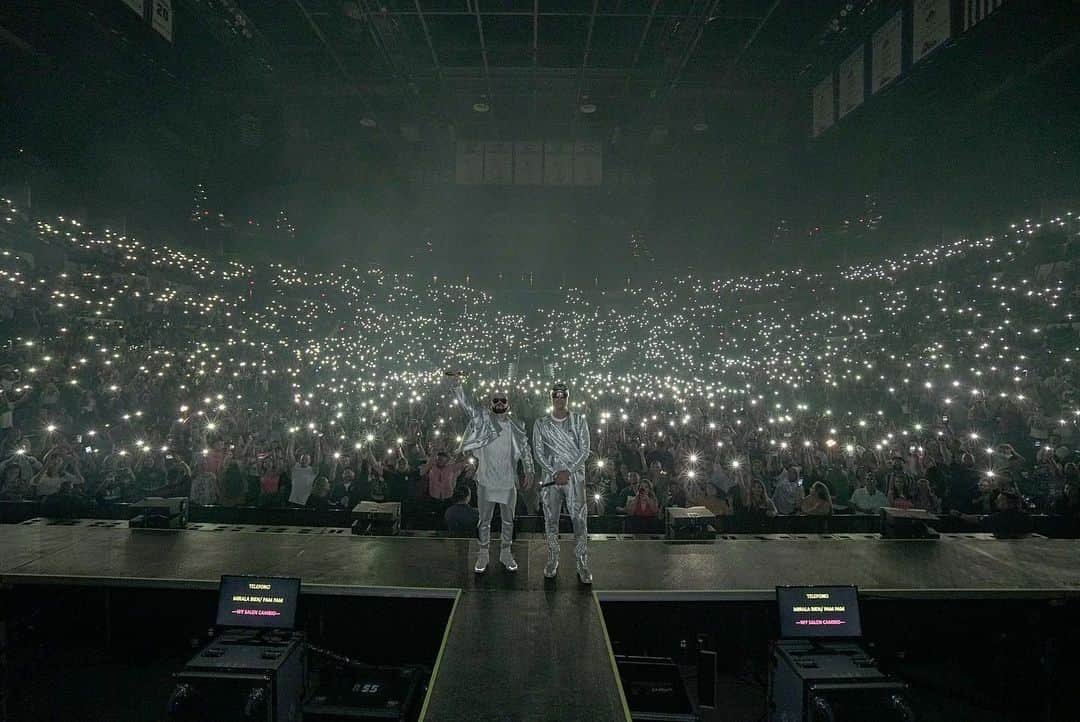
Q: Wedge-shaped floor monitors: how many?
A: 4